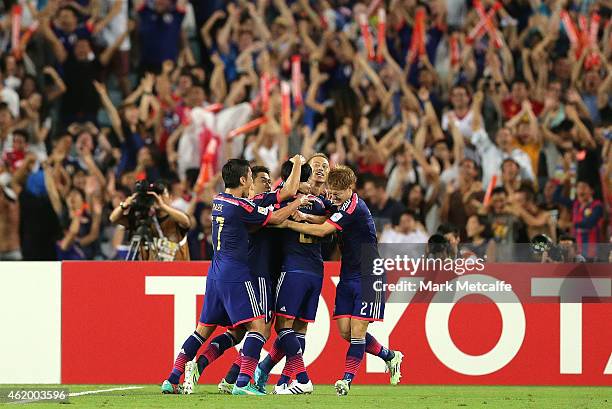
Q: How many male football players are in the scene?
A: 5